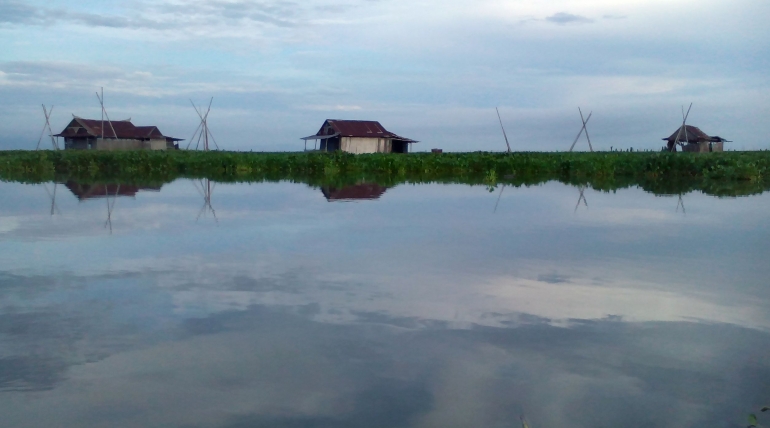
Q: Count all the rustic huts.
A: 3